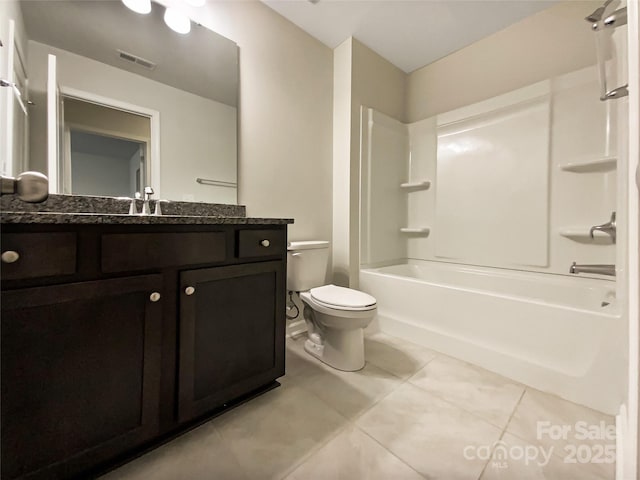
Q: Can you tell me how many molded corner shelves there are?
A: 4